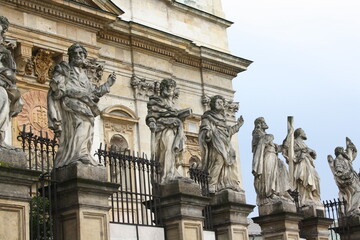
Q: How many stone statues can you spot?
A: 7